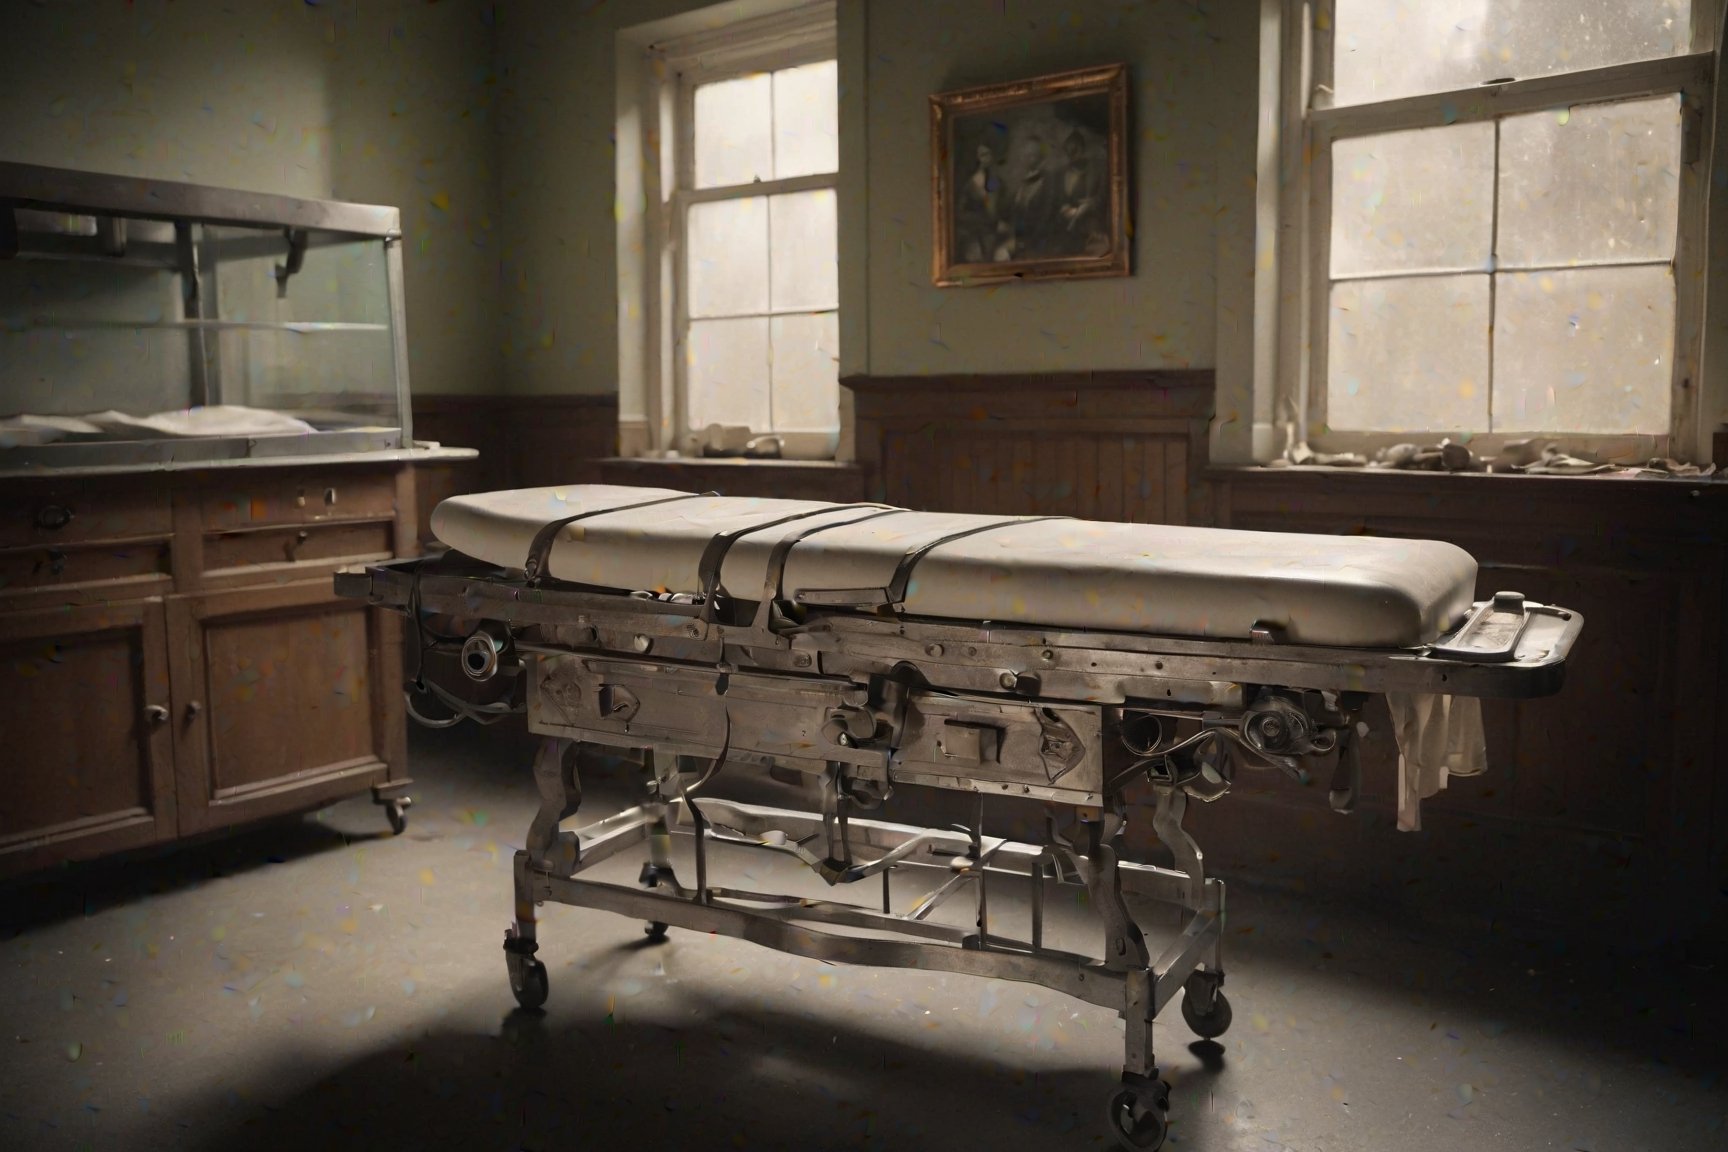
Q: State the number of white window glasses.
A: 11